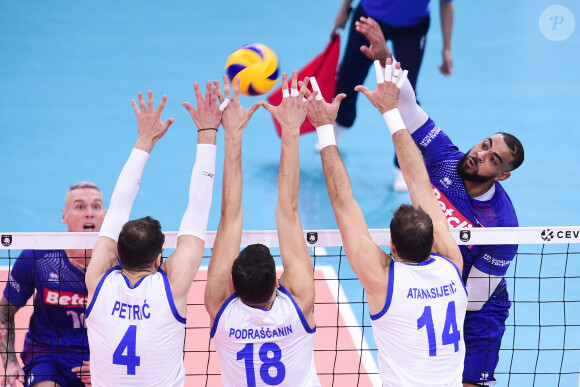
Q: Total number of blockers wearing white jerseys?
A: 3